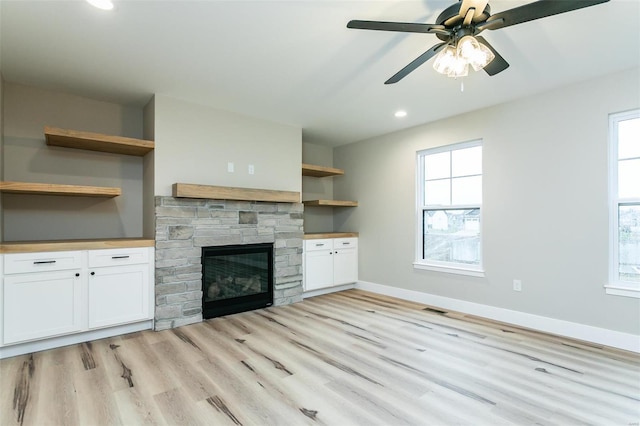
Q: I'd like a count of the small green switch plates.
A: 0